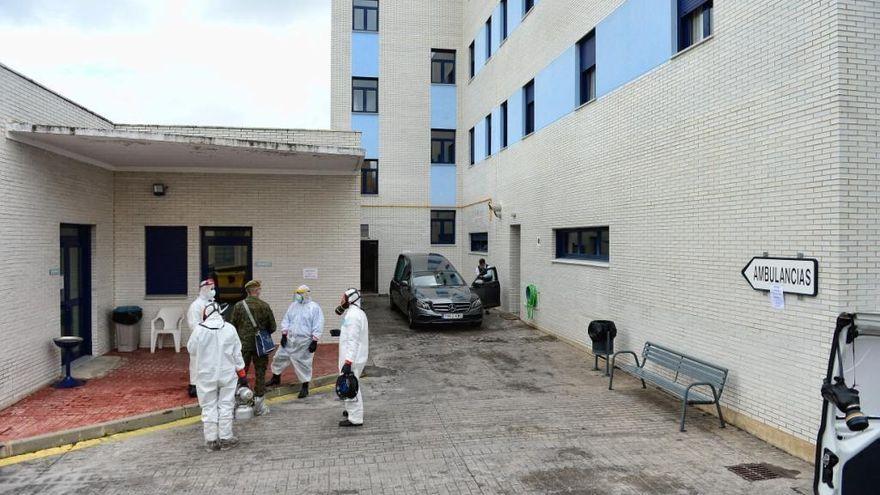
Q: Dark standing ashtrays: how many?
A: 1